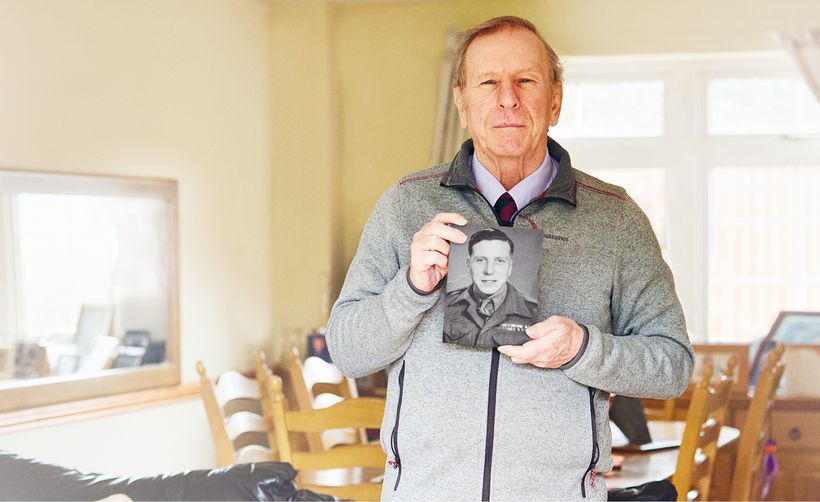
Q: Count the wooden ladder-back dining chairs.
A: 5